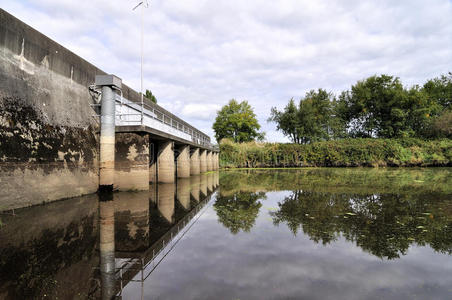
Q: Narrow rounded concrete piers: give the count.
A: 7